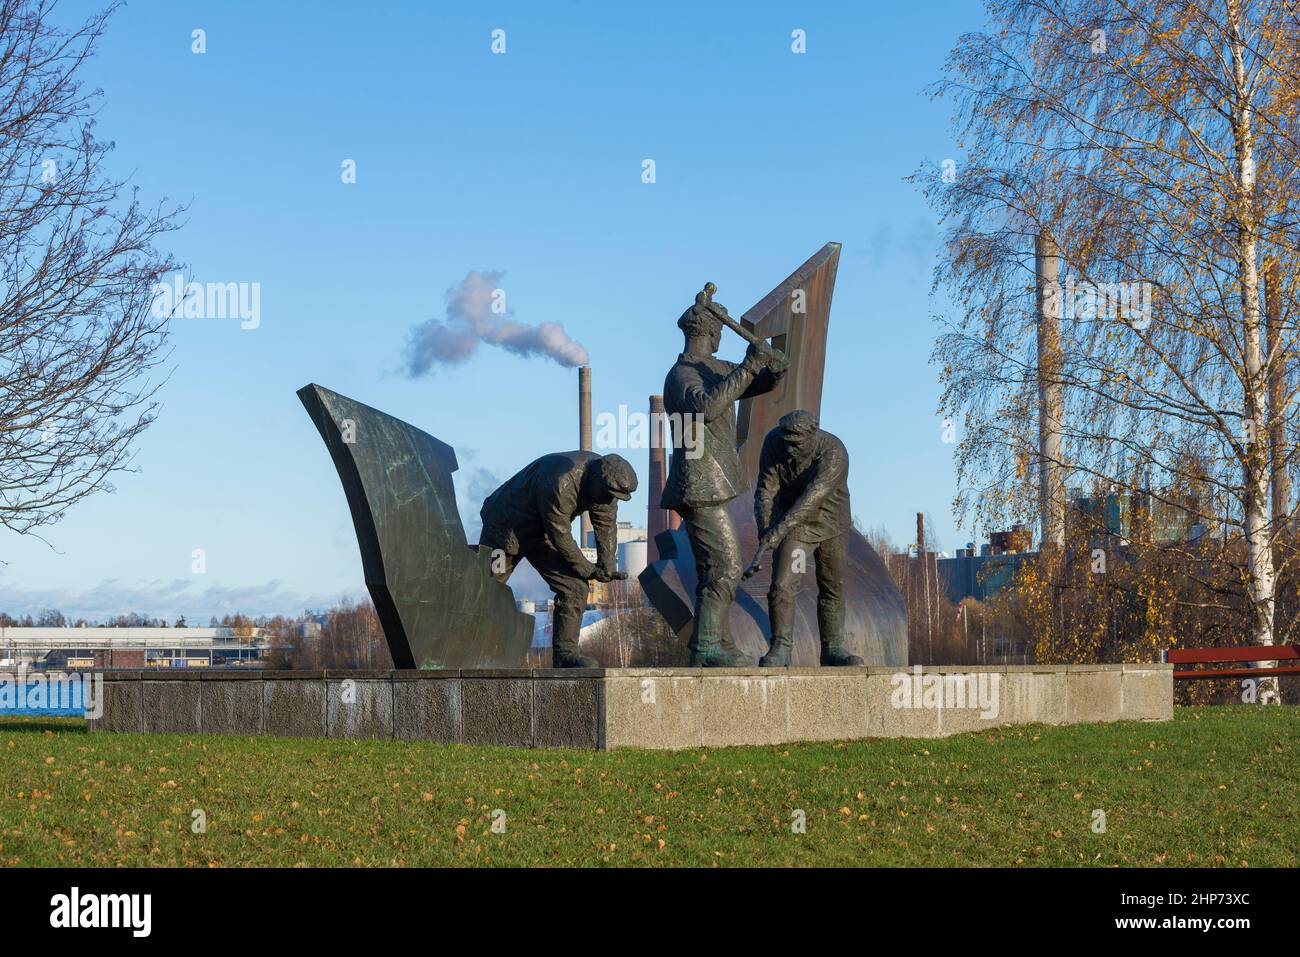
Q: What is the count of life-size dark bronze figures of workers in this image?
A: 3